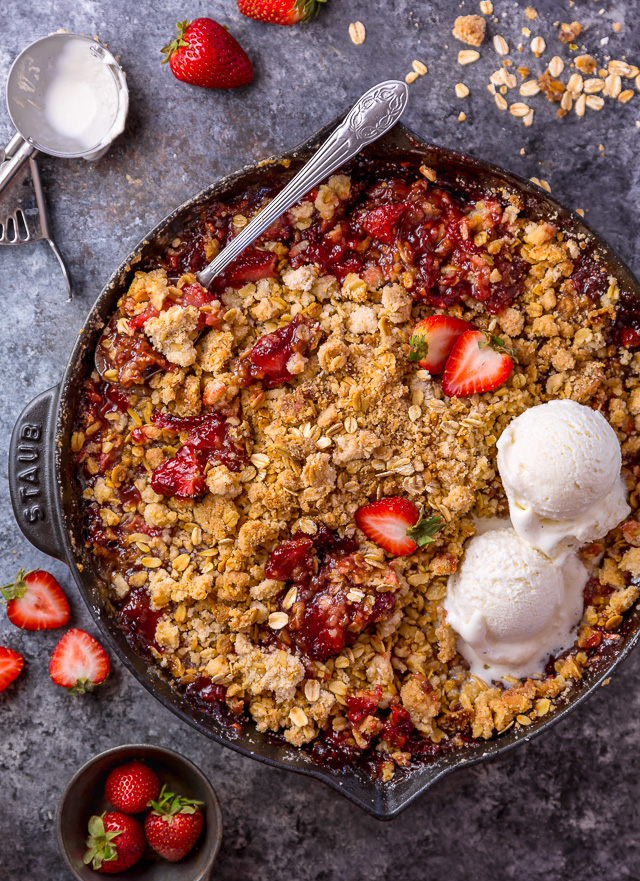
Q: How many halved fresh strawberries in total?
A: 6